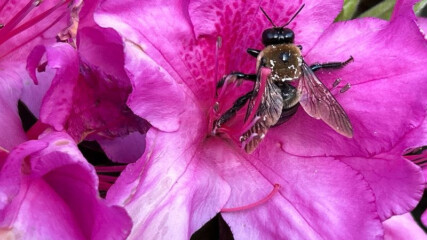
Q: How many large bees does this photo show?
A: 1